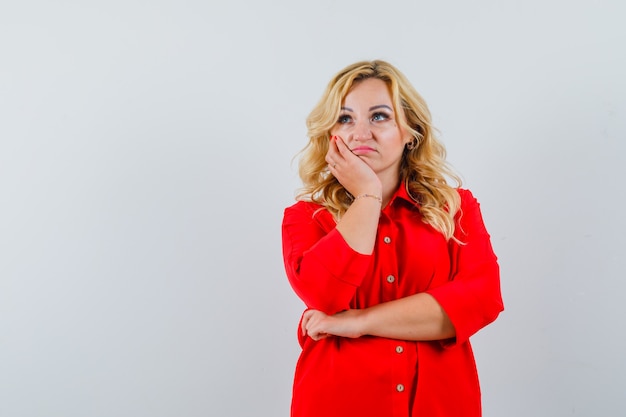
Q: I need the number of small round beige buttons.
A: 4